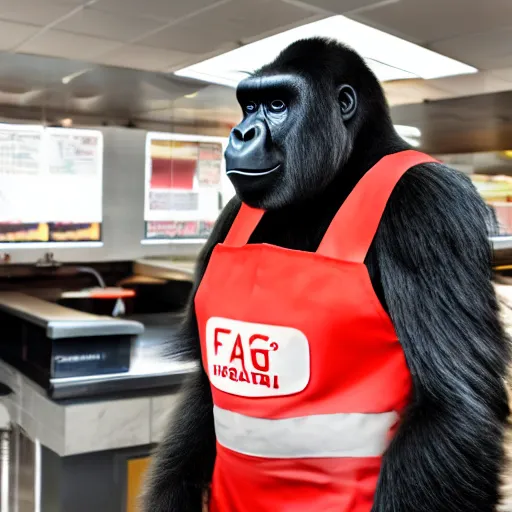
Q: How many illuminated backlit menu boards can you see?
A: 2